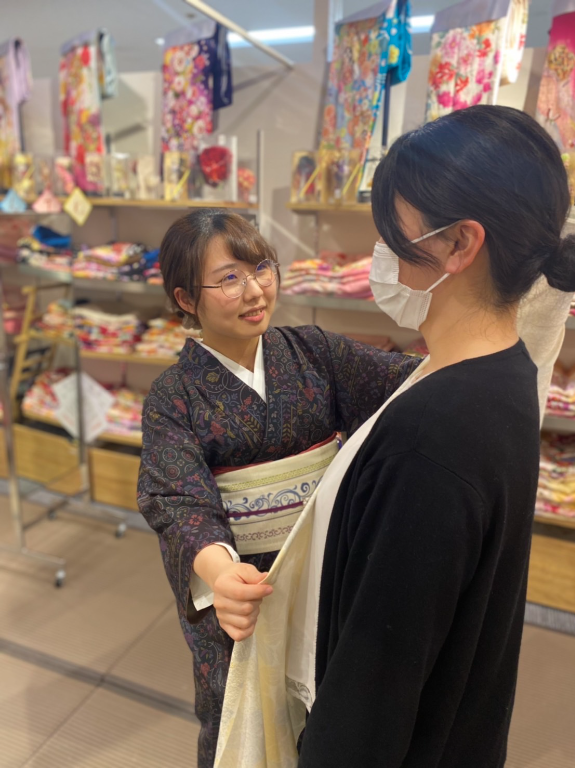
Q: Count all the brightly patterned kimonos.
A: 6